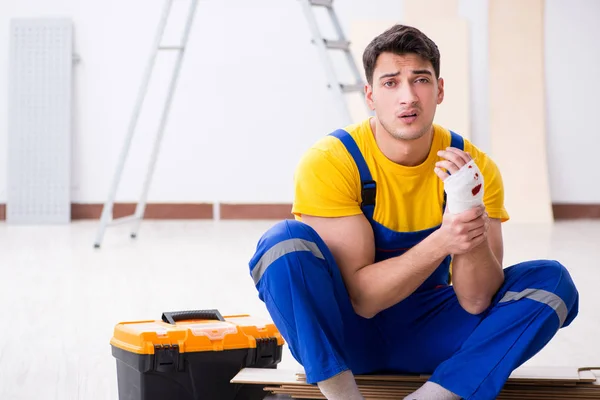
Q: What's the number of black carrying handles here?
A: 1